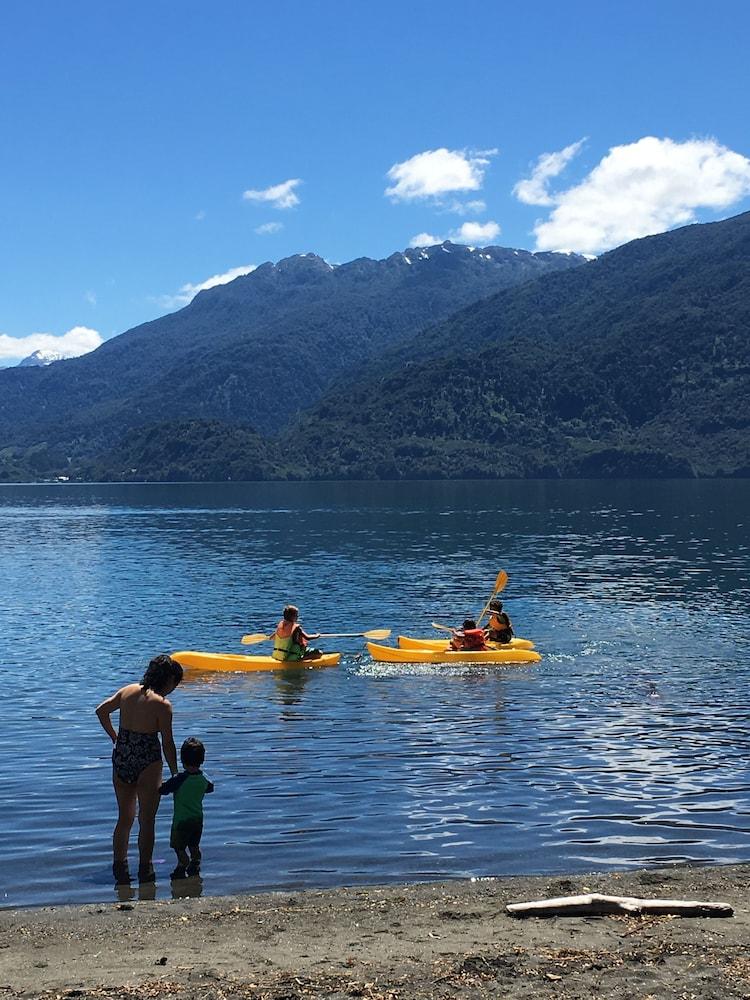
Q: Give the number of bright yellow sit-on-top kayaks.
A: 3